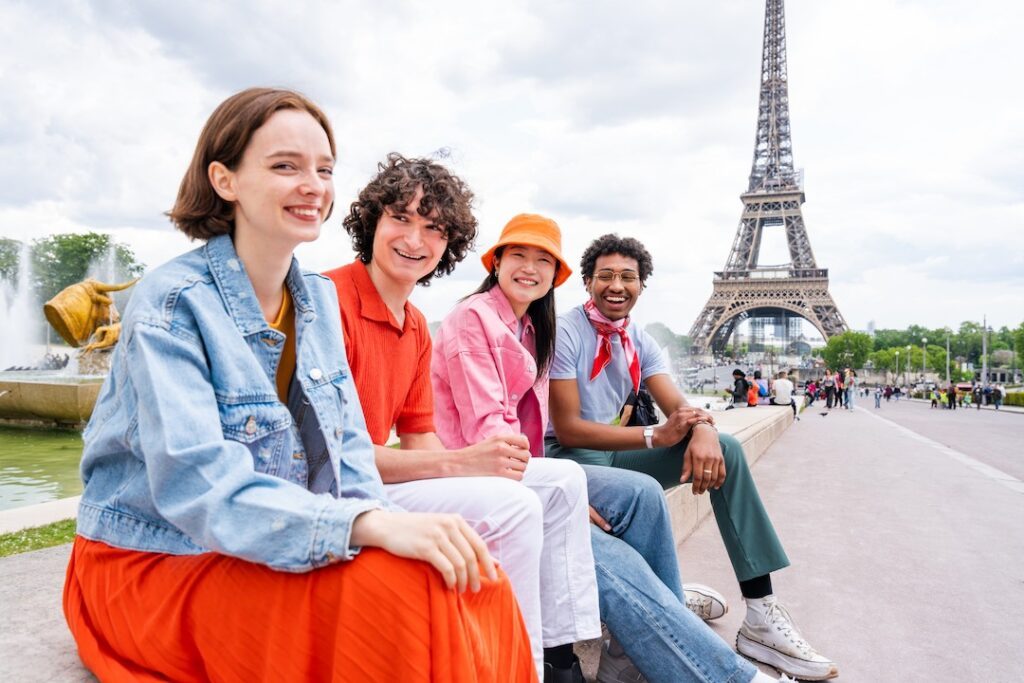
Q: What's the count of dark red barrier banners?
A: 0